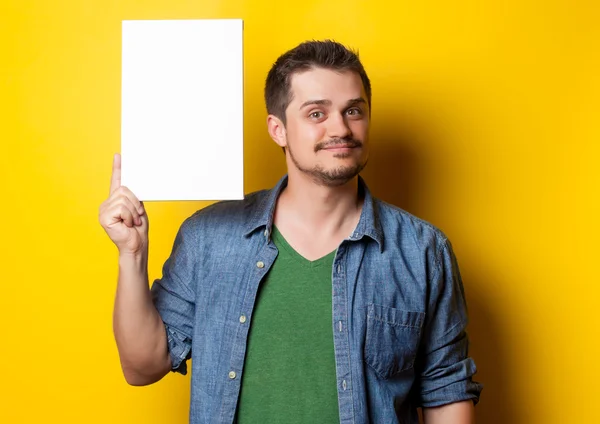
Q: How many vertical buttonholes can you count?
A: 3